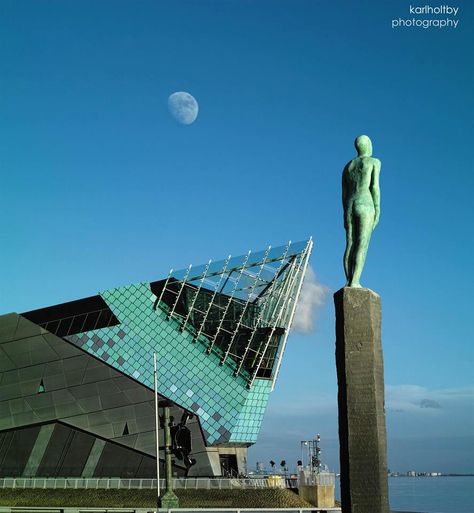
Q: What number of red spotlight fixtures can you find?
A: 0